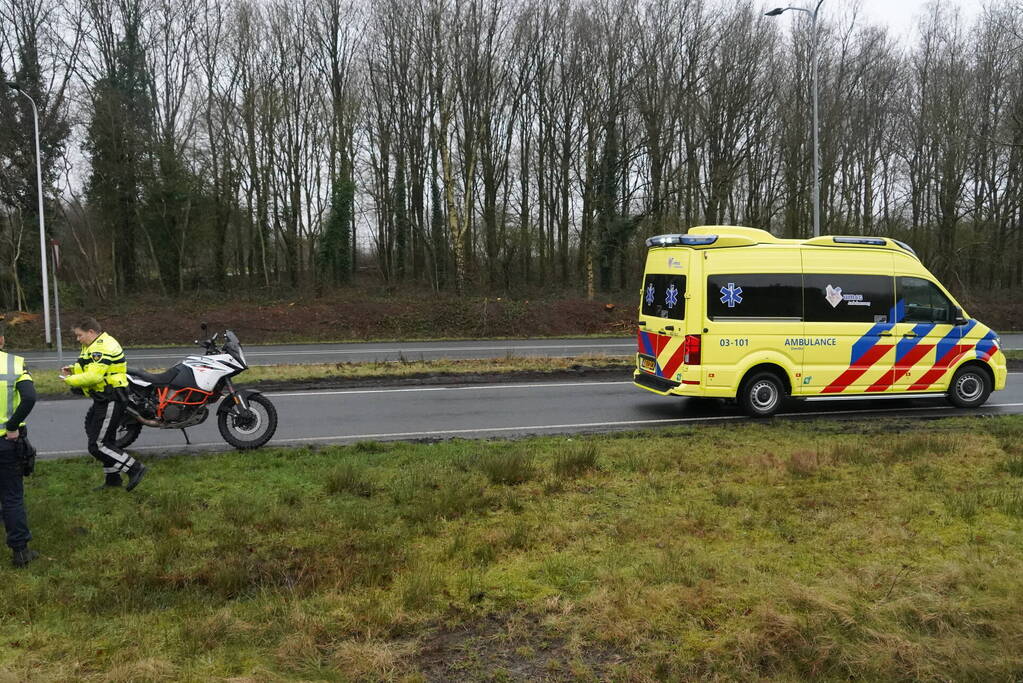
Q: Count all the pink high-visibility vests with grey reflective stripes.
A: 0